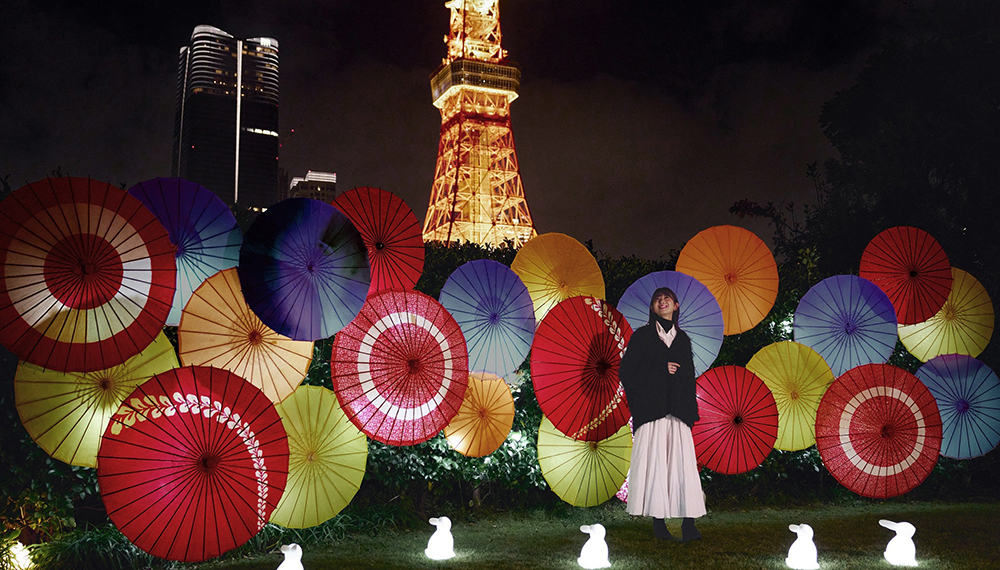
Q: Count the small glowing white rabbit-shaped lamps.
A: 5